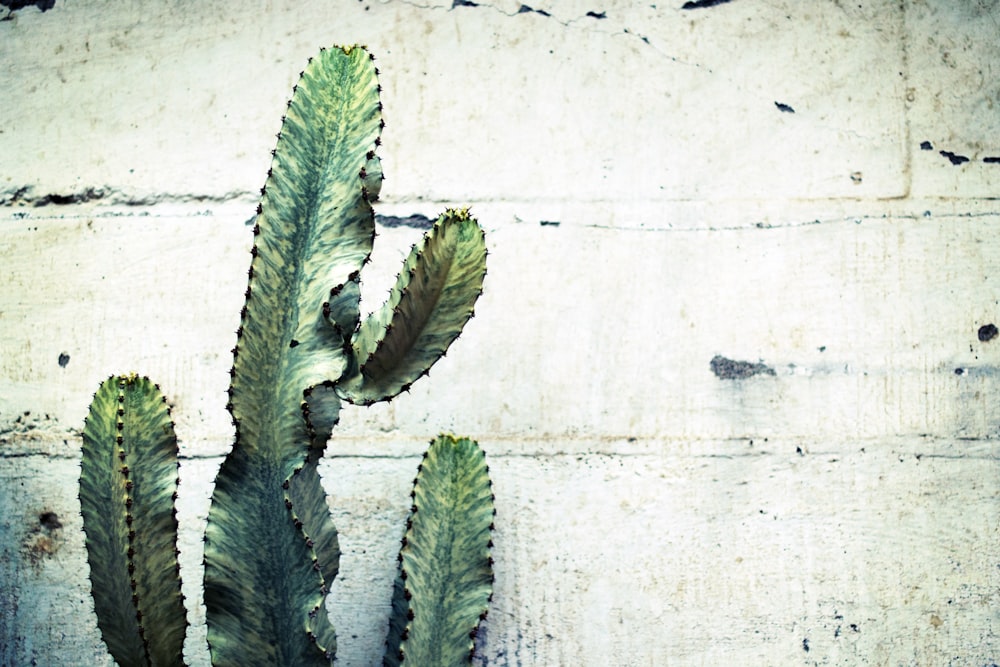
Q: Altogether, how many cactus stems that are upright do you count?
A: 3